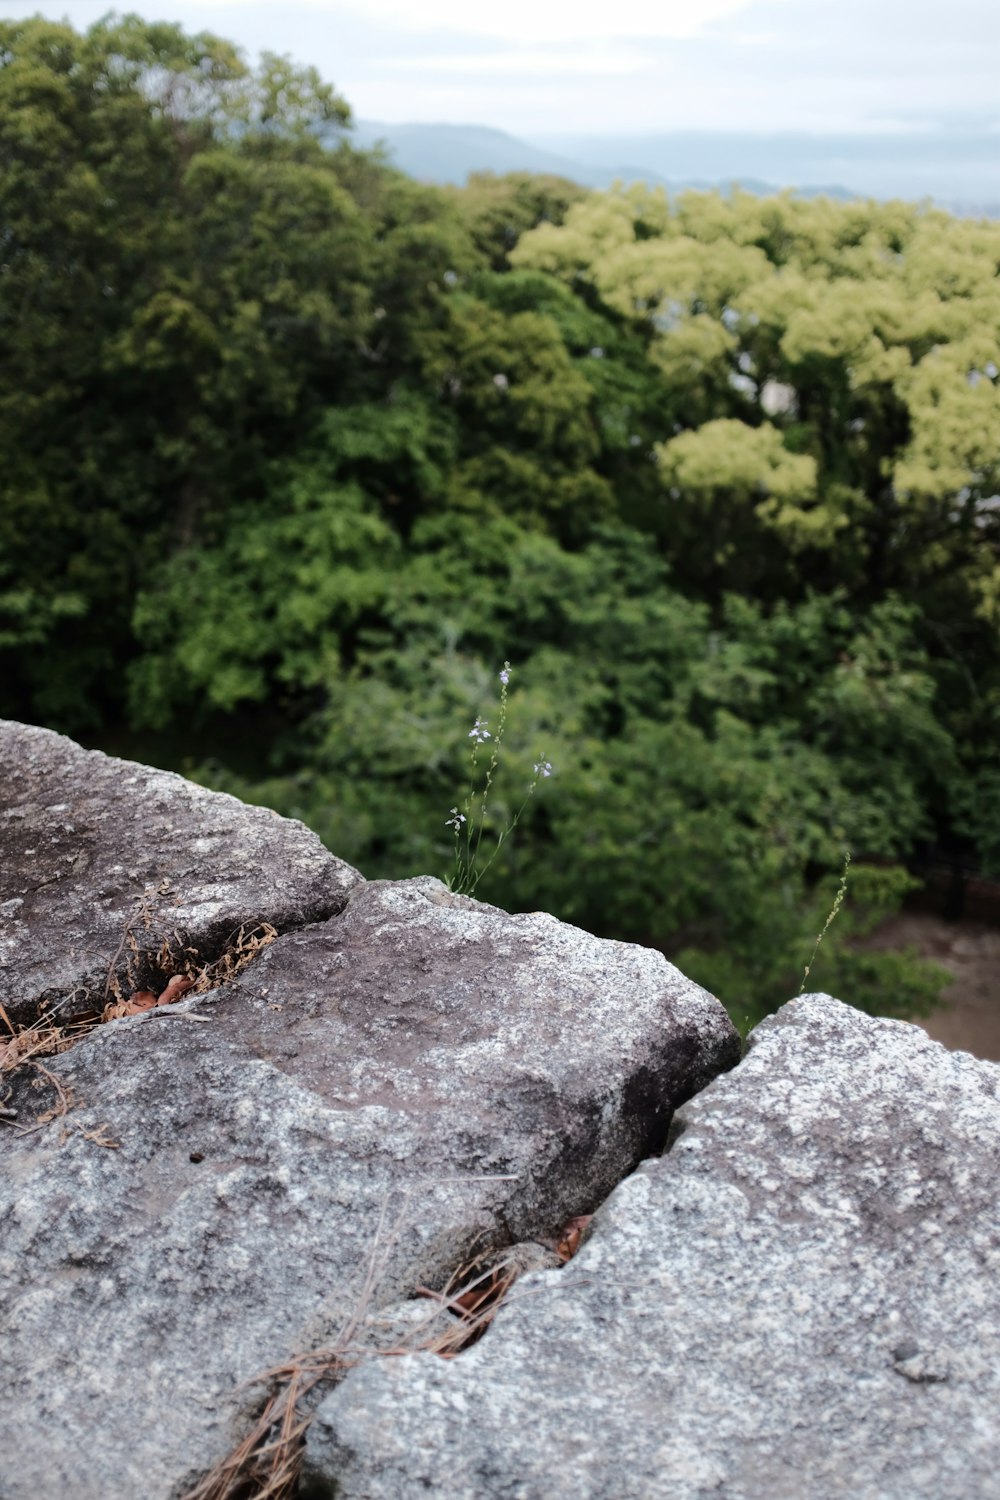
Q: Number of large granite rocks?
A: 3